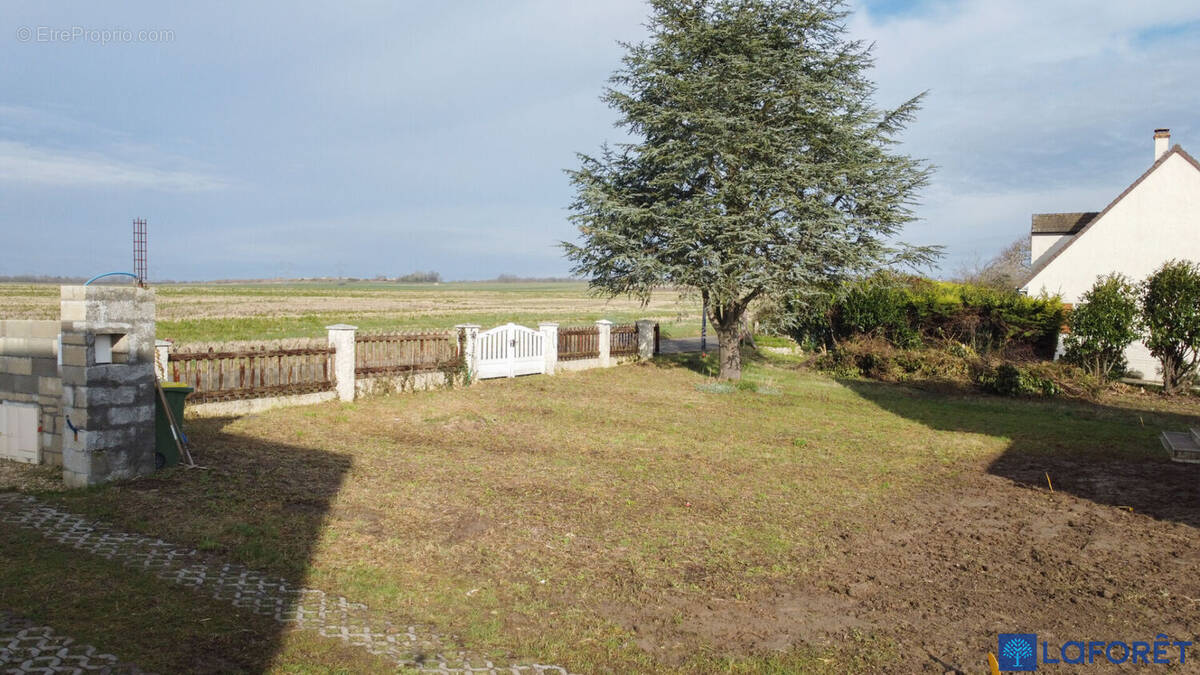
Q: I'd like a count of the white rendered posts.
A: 6